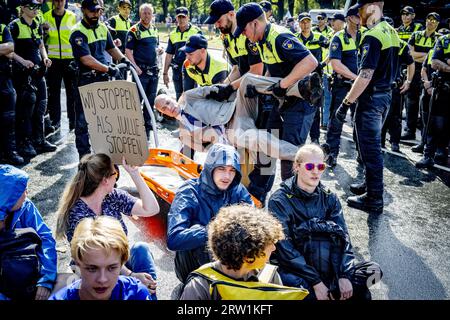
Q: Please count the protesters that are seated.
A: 6